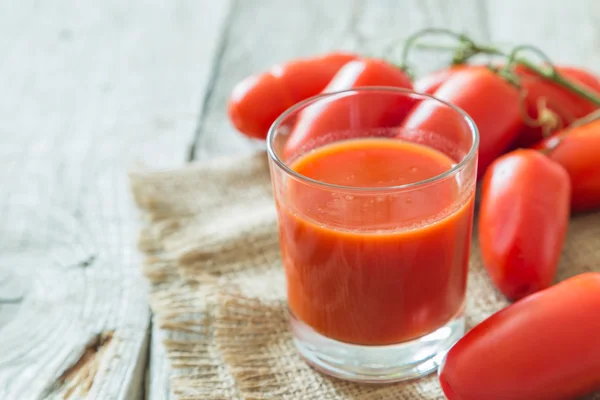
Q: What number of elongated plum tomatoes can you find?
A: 8